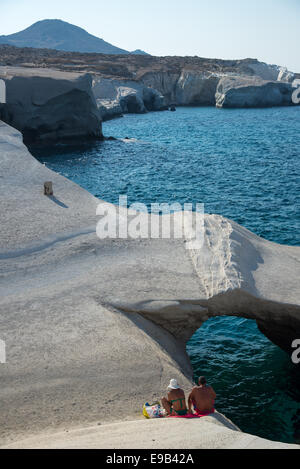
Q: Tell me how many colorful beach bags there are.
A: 1